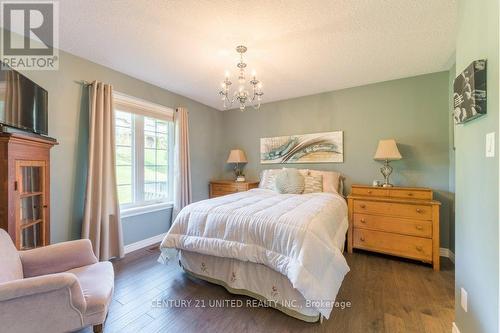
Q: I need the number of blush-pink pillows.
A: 2